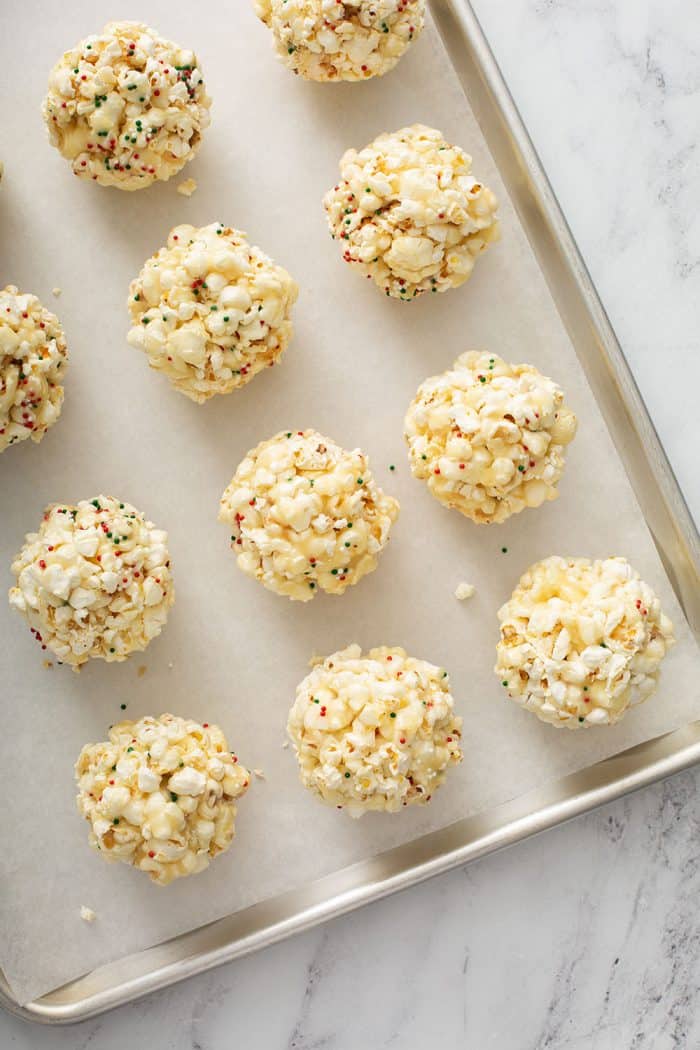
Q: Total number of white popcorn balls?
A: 11